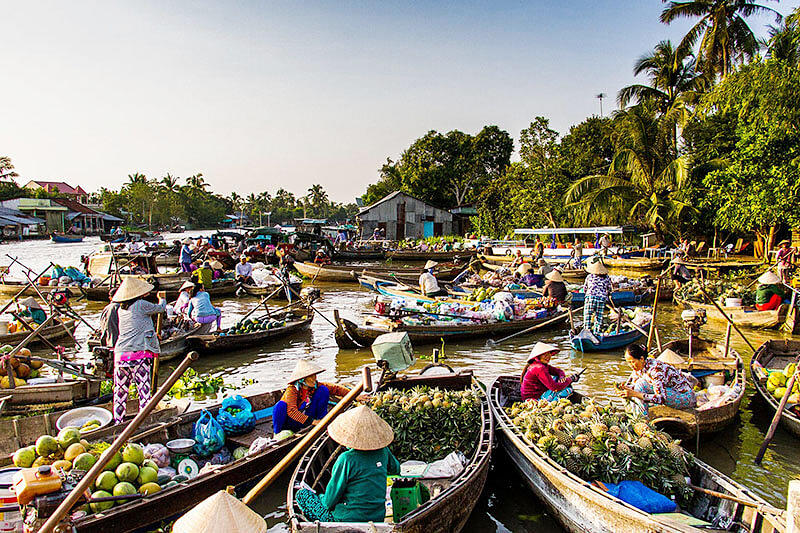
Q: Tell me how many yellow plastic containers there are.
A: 1